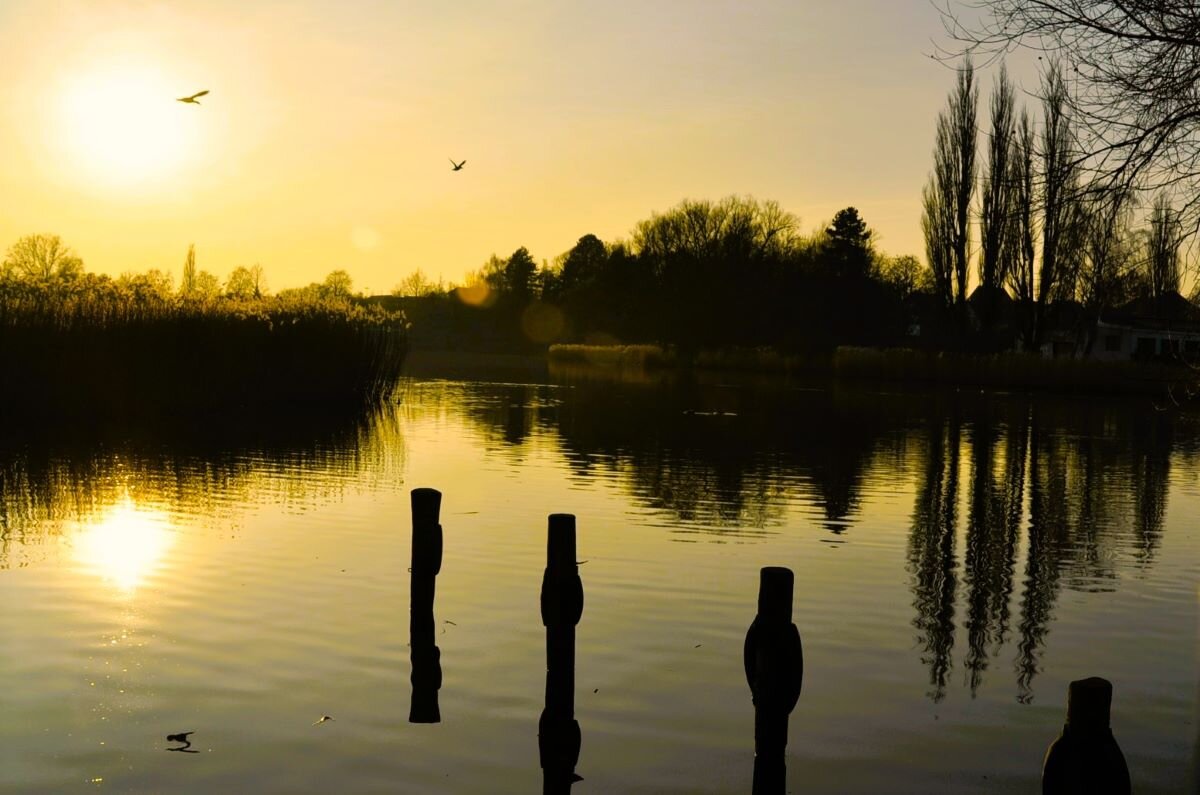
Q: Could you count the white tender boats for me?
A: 0